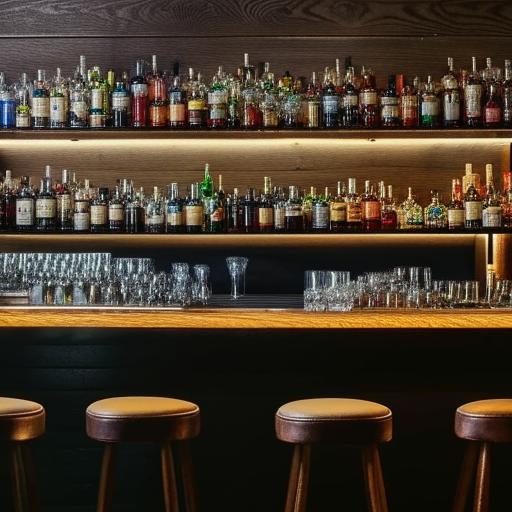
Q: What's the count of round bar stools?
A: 4